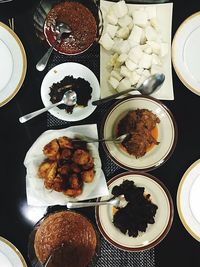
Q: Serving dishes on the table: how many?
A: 7